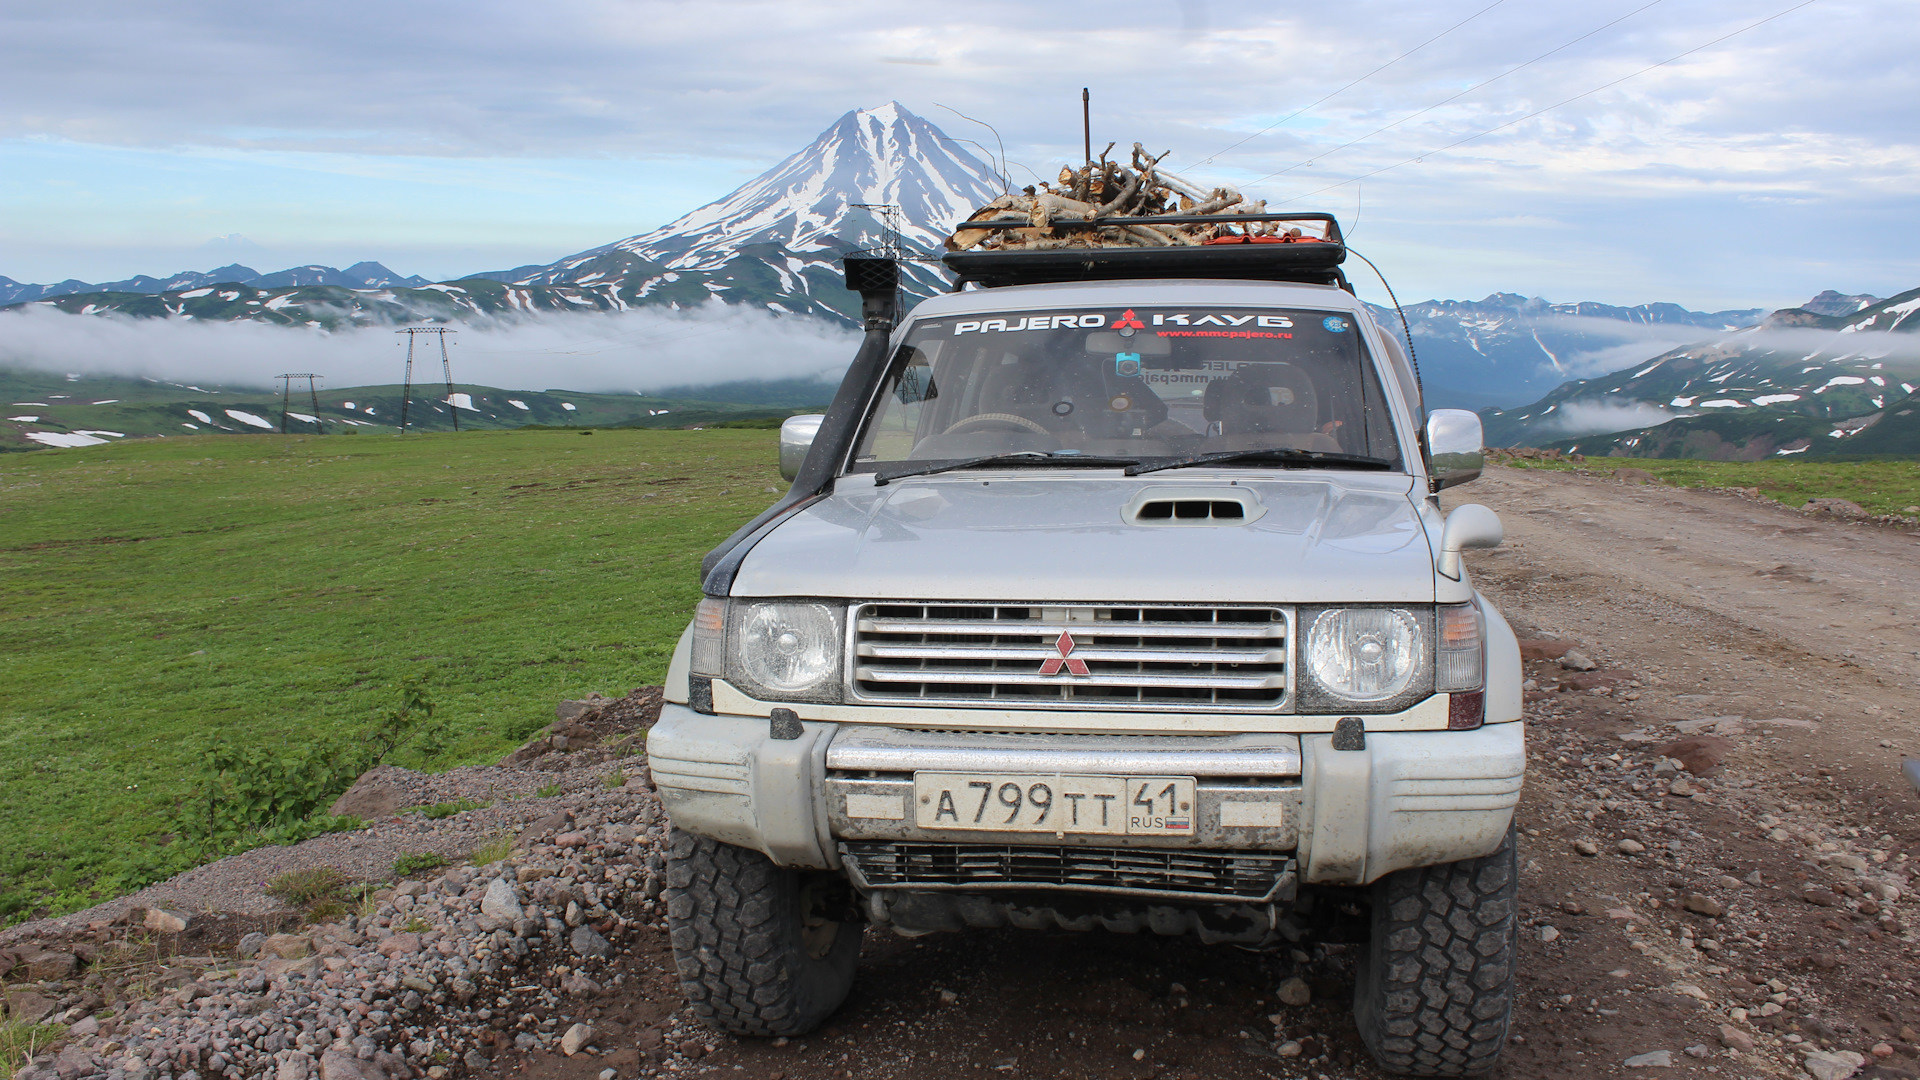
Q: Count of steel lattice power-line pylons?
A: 3